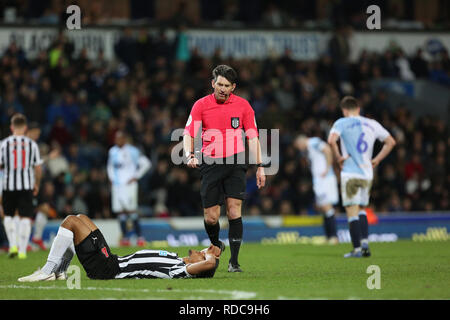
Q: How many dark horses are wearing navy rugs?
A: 0